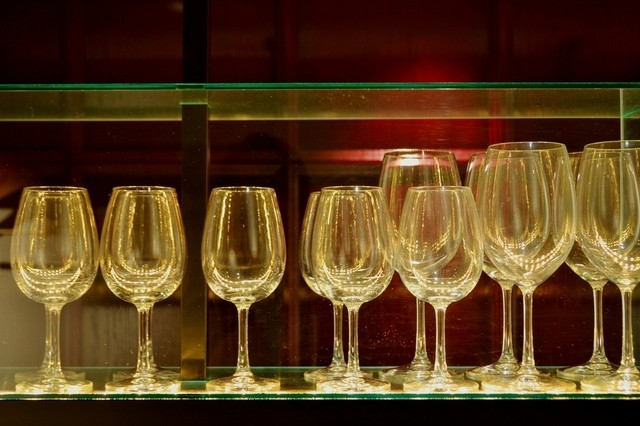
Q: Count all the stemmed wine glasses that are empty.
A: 11